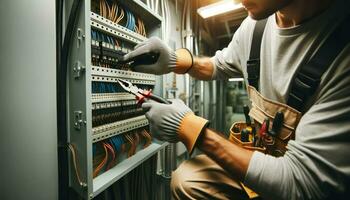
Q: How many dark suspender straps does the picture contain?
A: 2